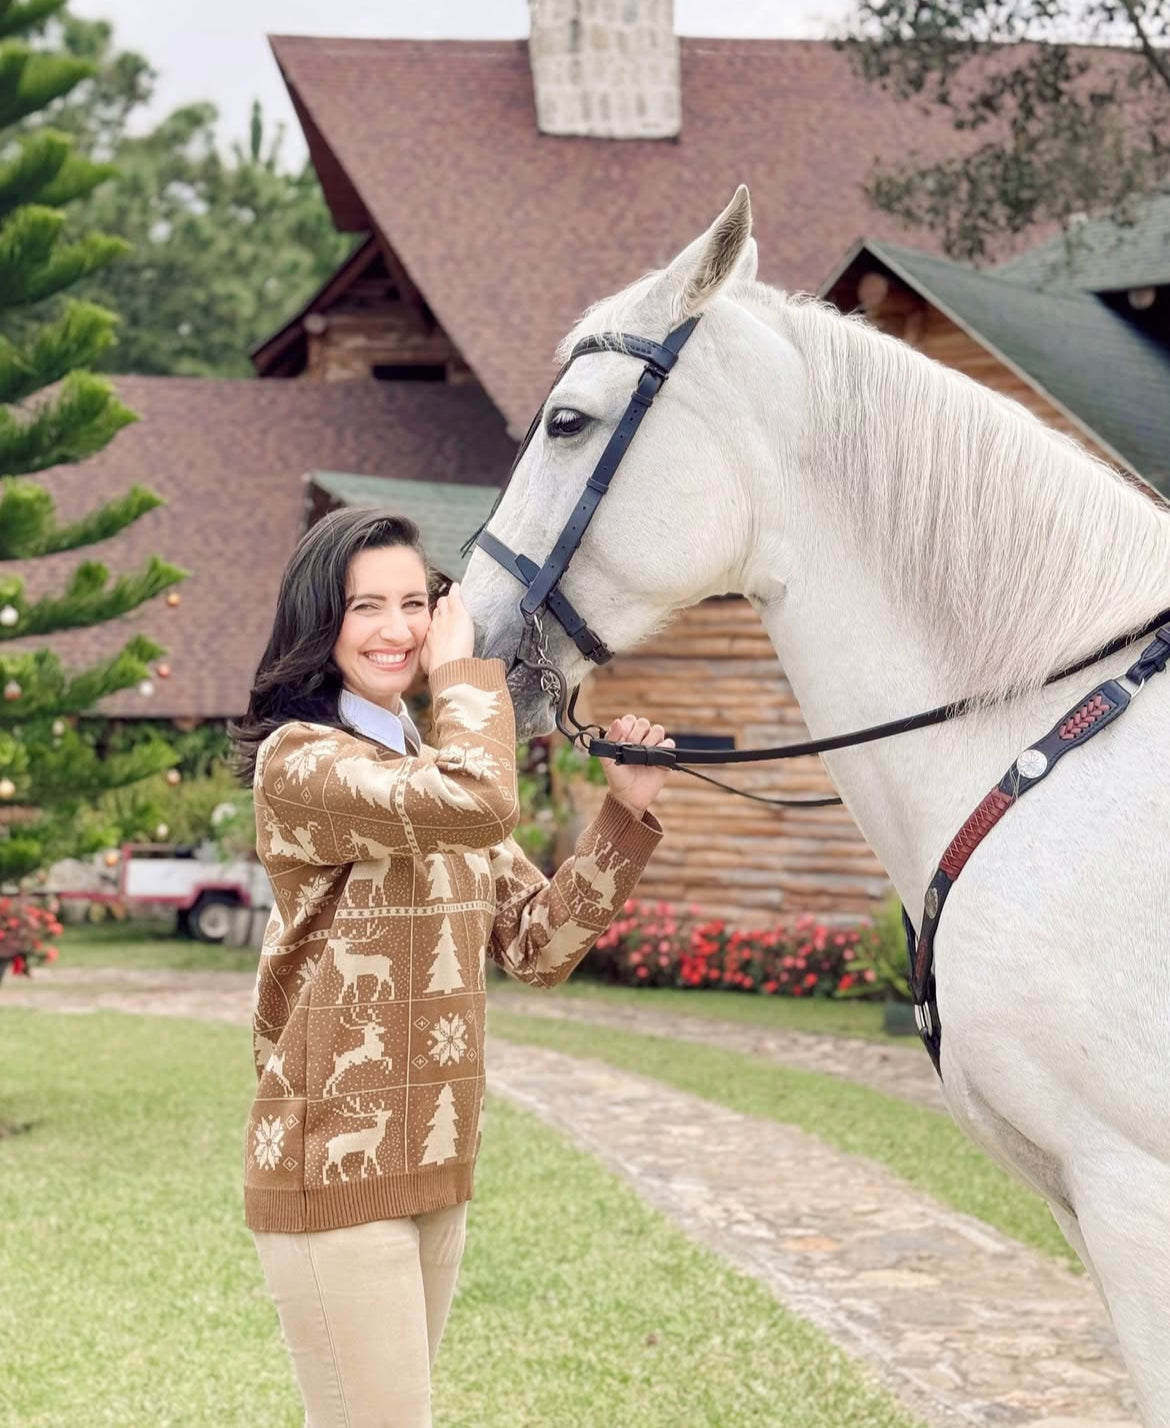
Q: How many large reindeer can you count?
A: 3